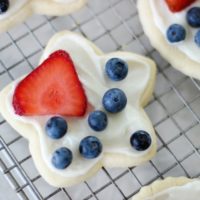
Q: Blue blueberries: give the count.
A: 11